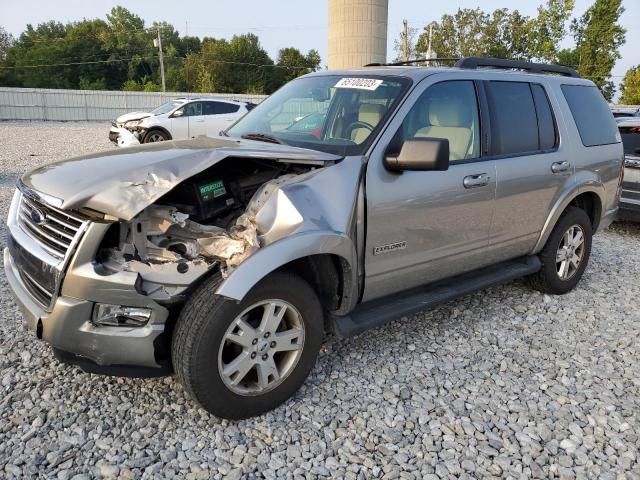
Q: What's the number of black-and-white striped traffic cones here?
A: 0